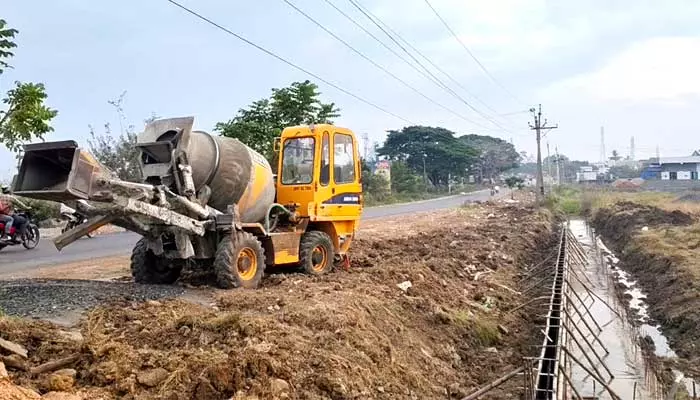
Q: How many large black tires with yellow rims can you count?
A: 2